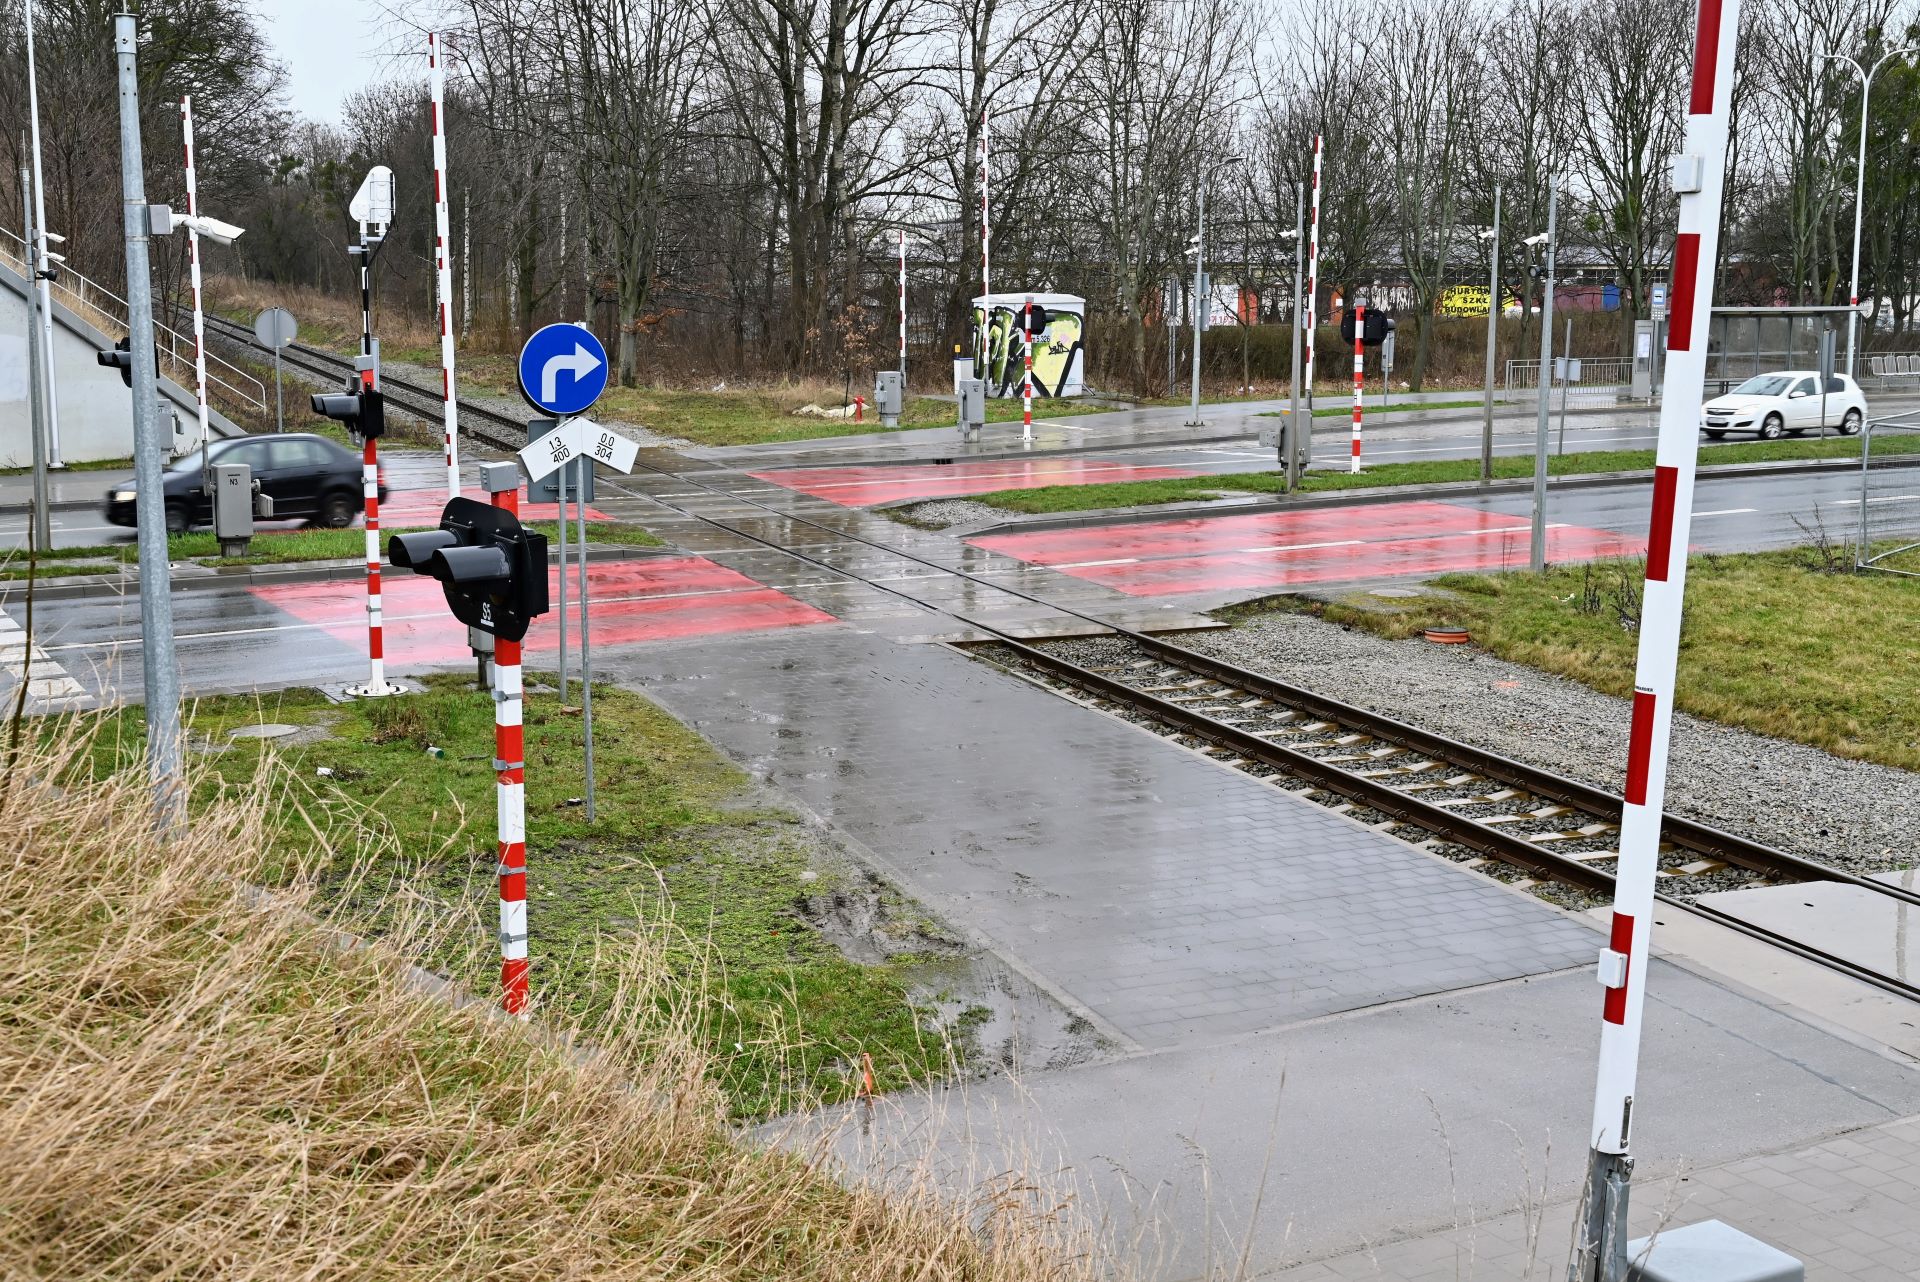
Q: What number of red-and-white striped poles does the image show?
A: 10